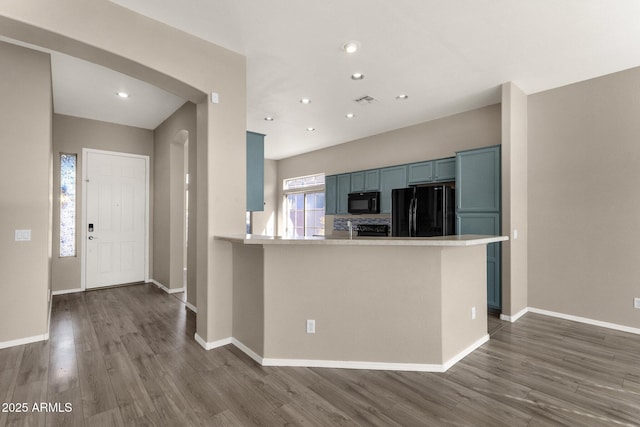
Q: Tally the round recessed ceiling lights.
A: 8